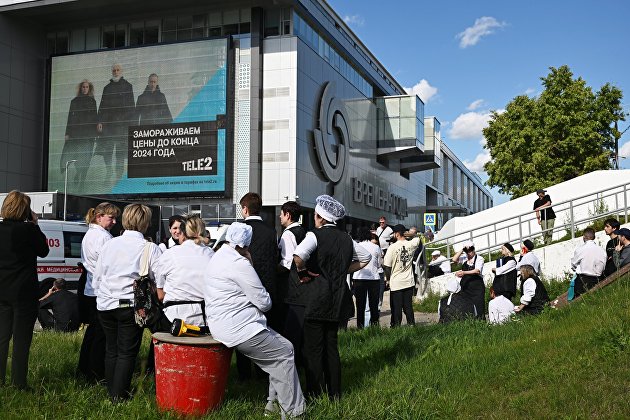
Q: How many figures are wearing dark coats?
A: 3